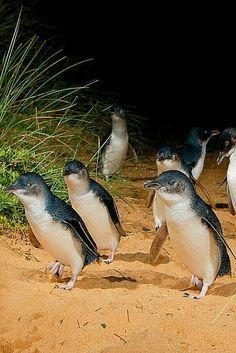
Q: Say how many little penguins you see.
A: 7